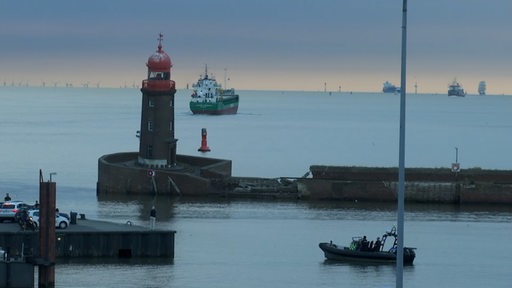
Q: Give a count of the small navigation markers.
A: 1